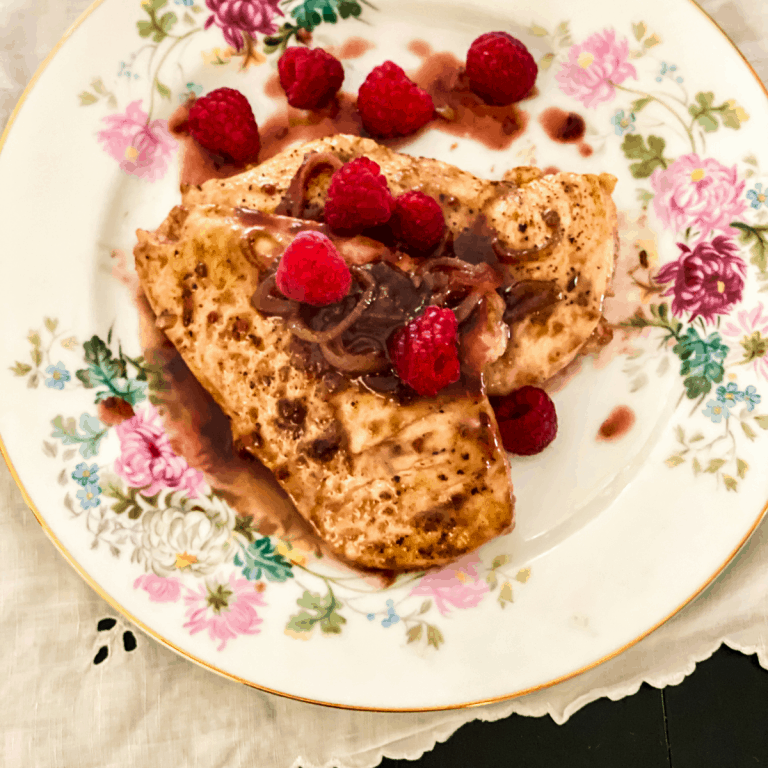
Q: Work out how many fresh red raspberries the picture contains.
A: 9